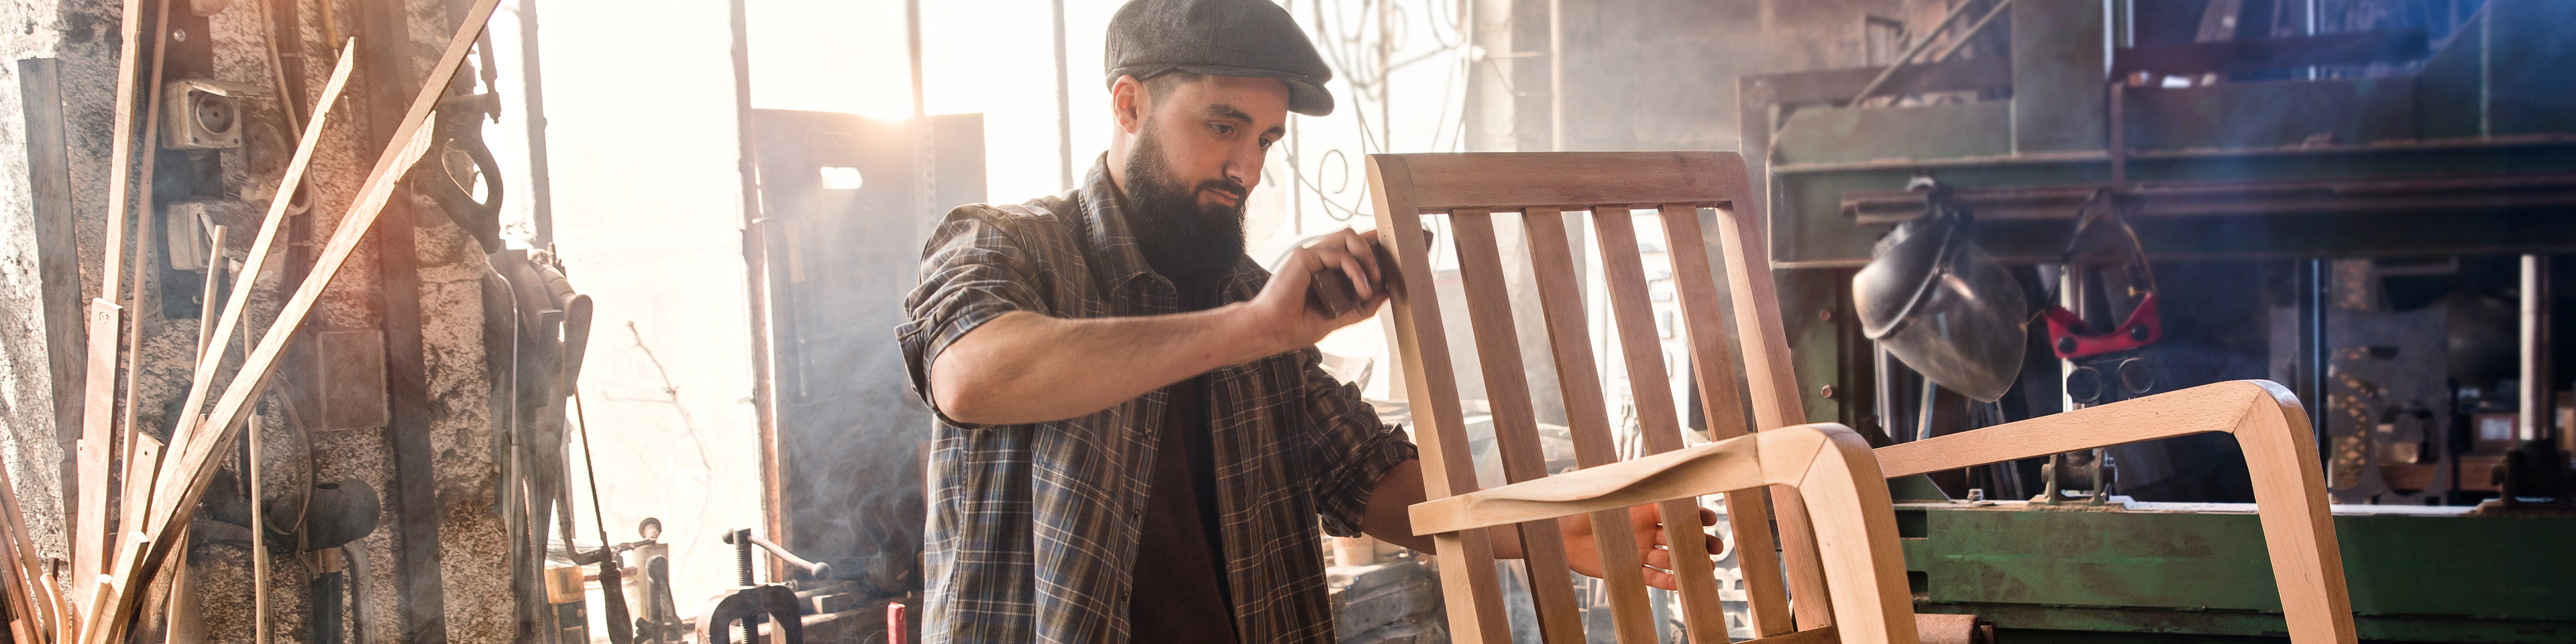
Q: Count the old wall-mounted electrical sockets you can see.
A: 2